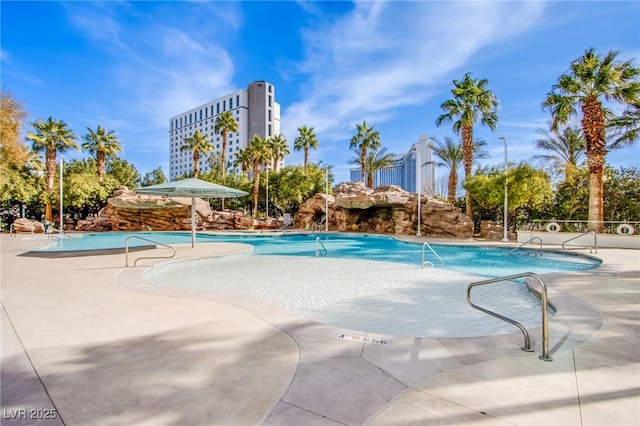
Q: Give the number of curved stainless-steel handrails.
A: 6